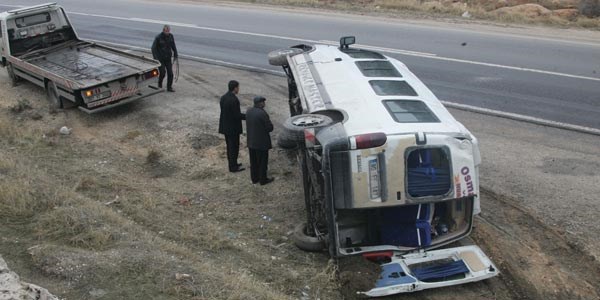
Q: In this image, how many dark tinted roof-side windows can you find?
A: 4